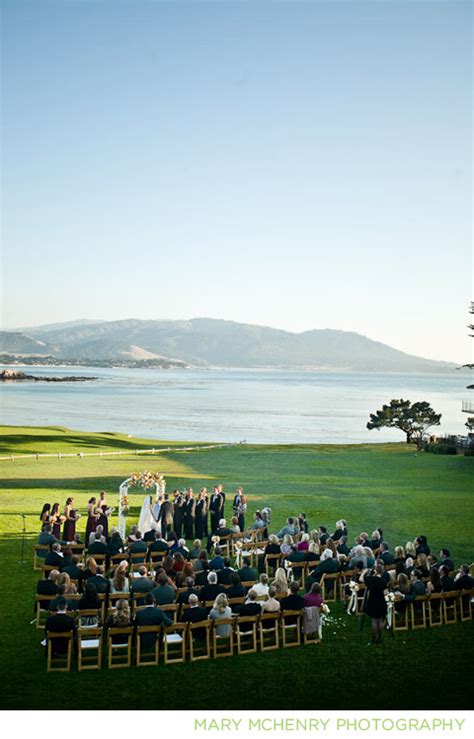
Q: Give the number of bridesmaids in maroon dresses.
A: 5